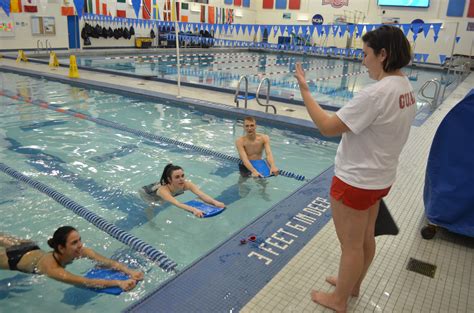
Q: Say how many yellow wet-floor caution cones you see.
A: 3